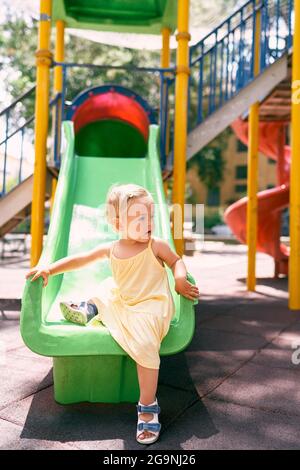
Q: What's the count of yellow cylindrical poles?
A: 6